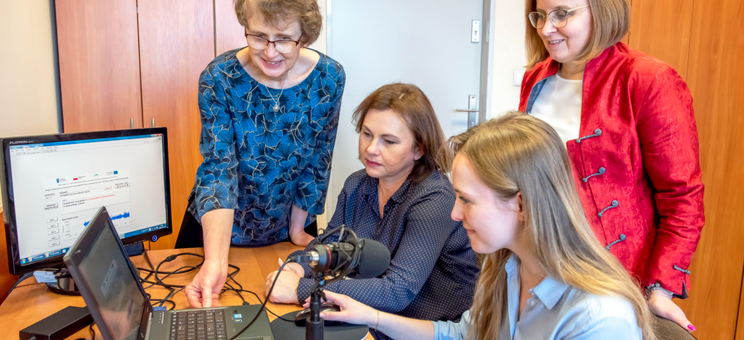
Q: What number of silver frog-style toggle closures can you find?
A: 5